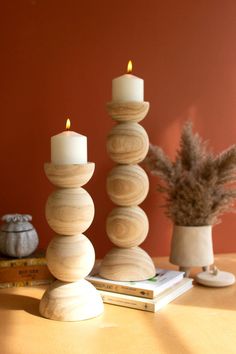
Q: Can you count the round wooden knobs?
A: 5